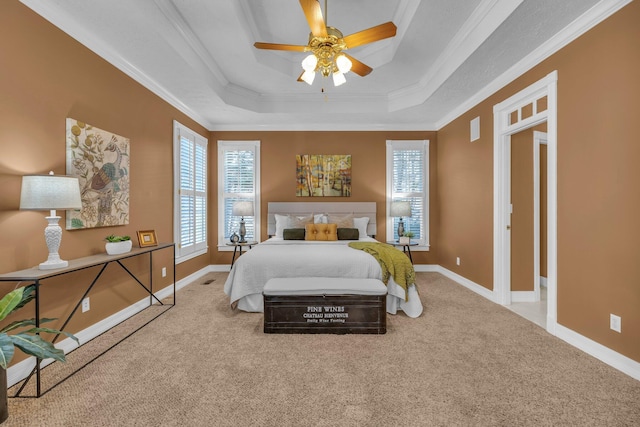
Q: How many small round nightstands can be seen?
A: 2